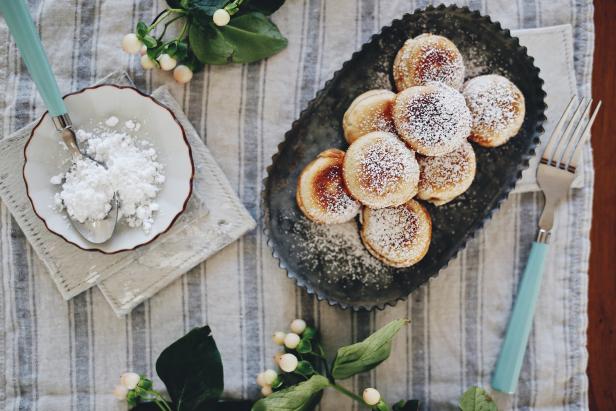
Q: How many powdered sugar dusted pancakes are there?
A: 8